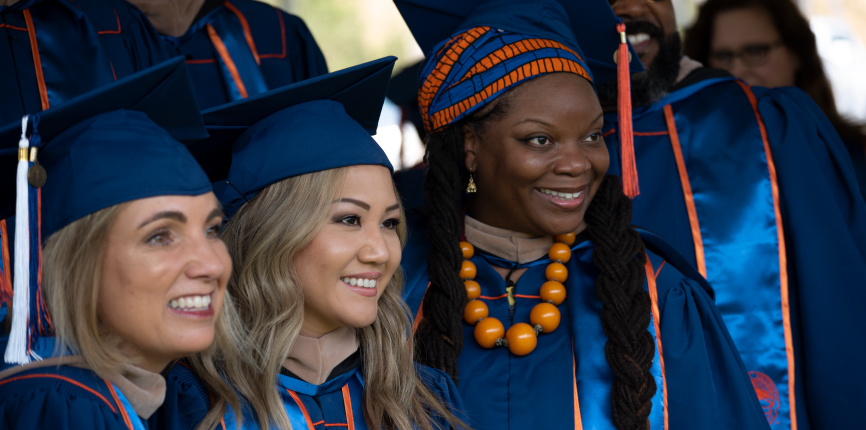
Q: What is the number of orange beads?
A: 11